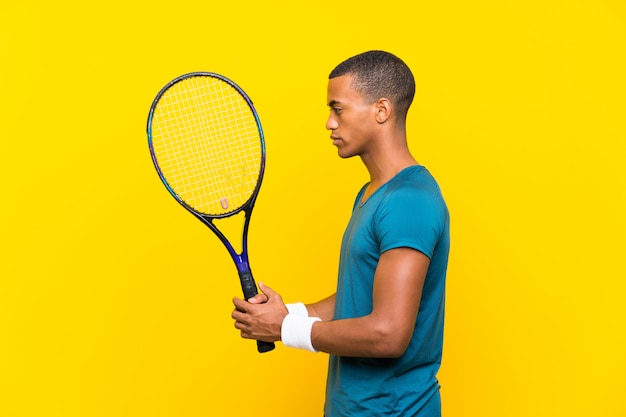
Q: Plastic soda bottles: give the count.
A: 0